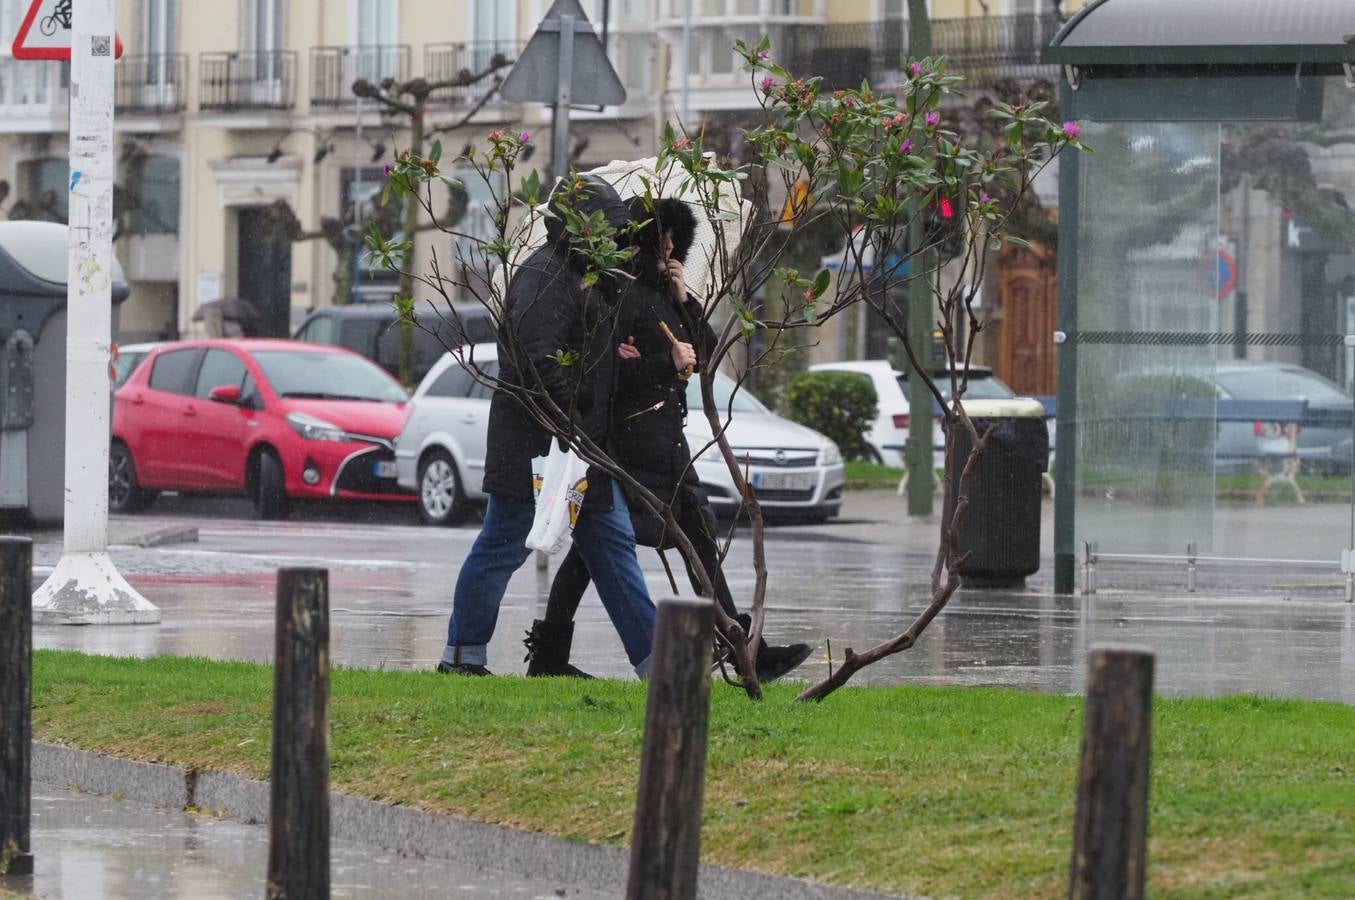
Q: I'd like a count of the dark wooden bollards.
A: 4